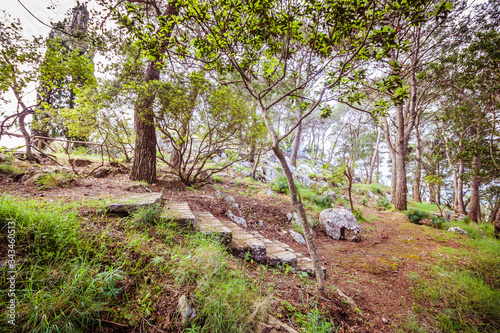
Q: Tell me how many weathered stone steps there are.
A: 6